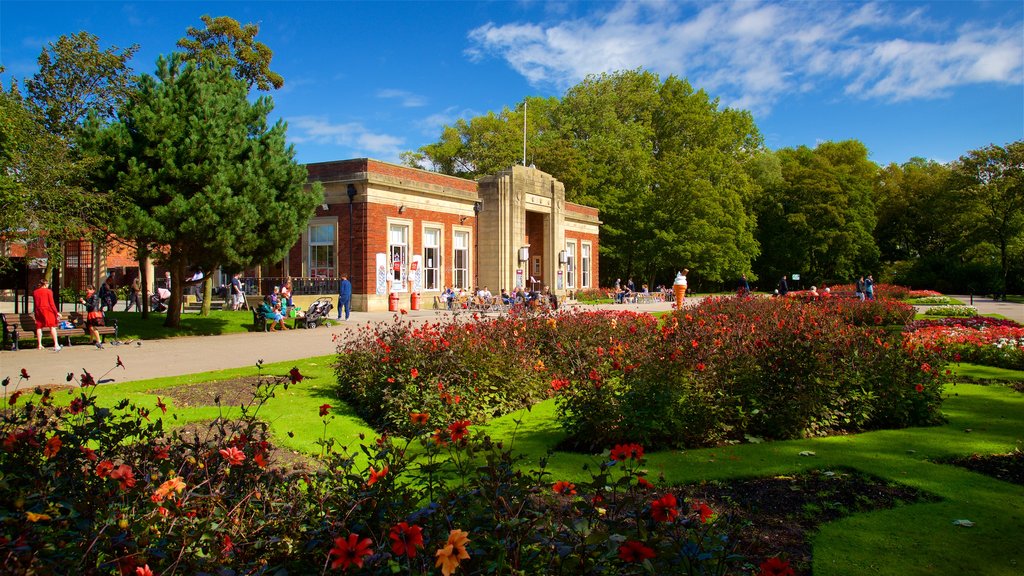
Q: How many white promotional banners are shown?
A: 2